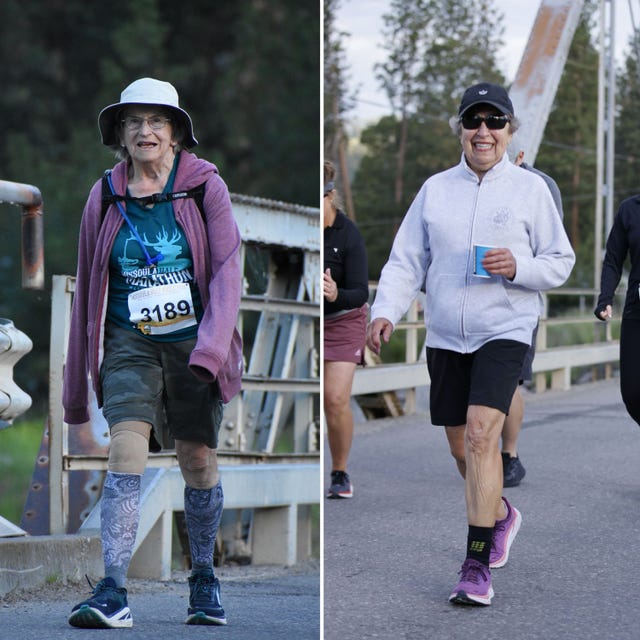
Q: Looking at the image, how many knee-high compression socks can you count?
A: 2